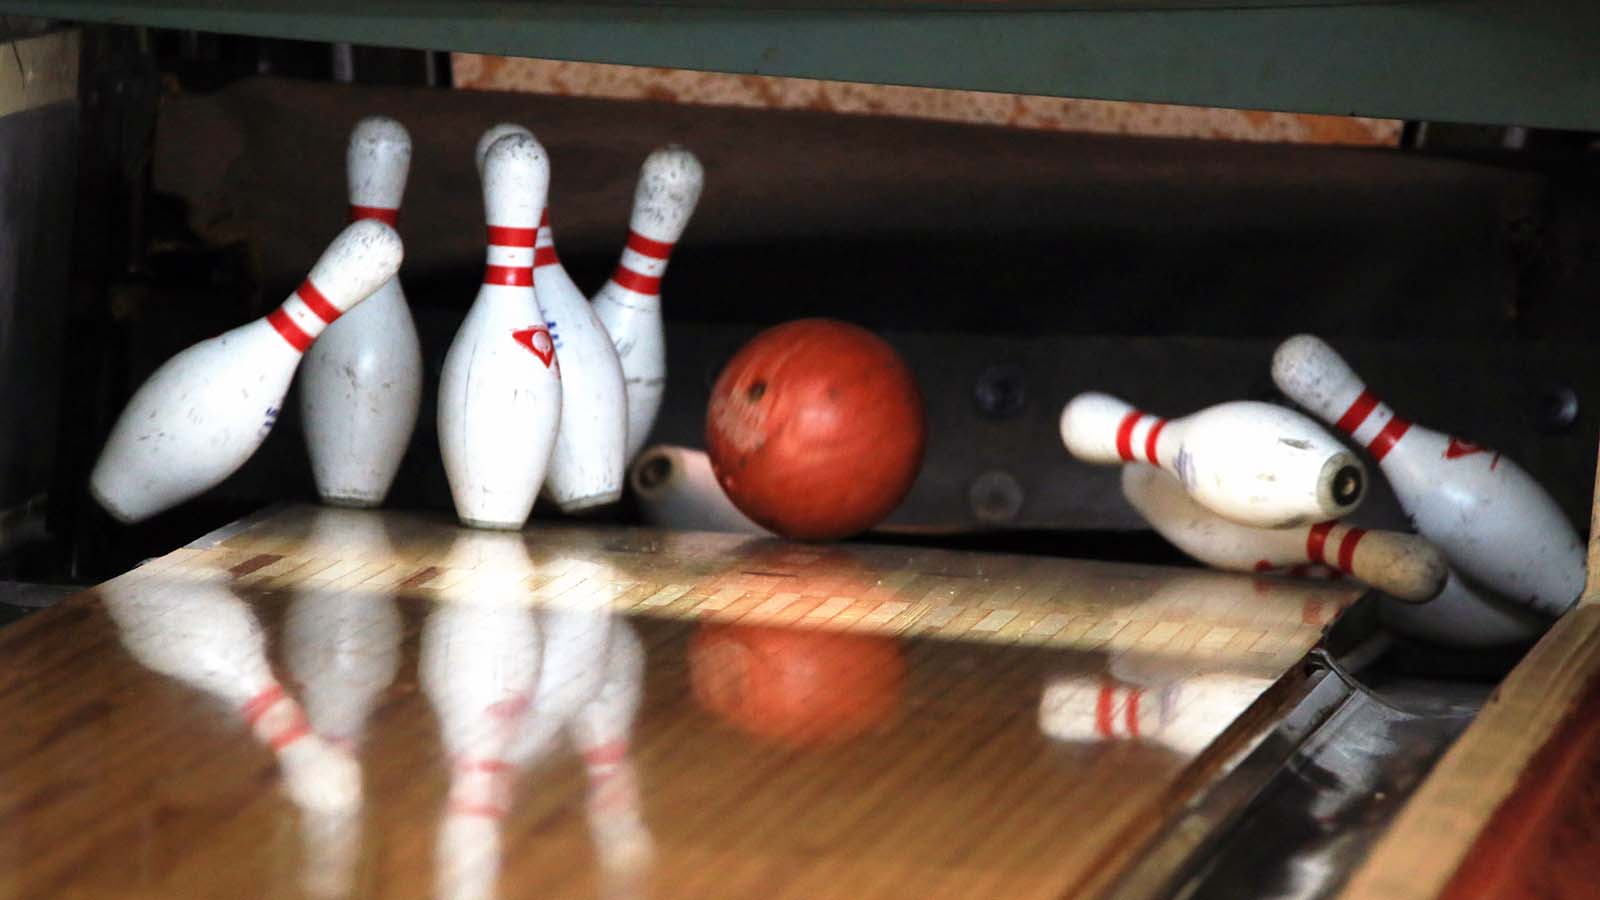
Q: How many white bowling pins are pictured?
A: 10